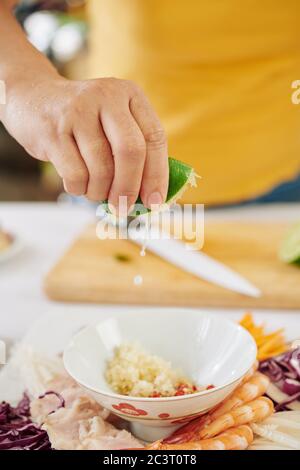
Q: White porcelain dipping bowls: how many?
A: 1